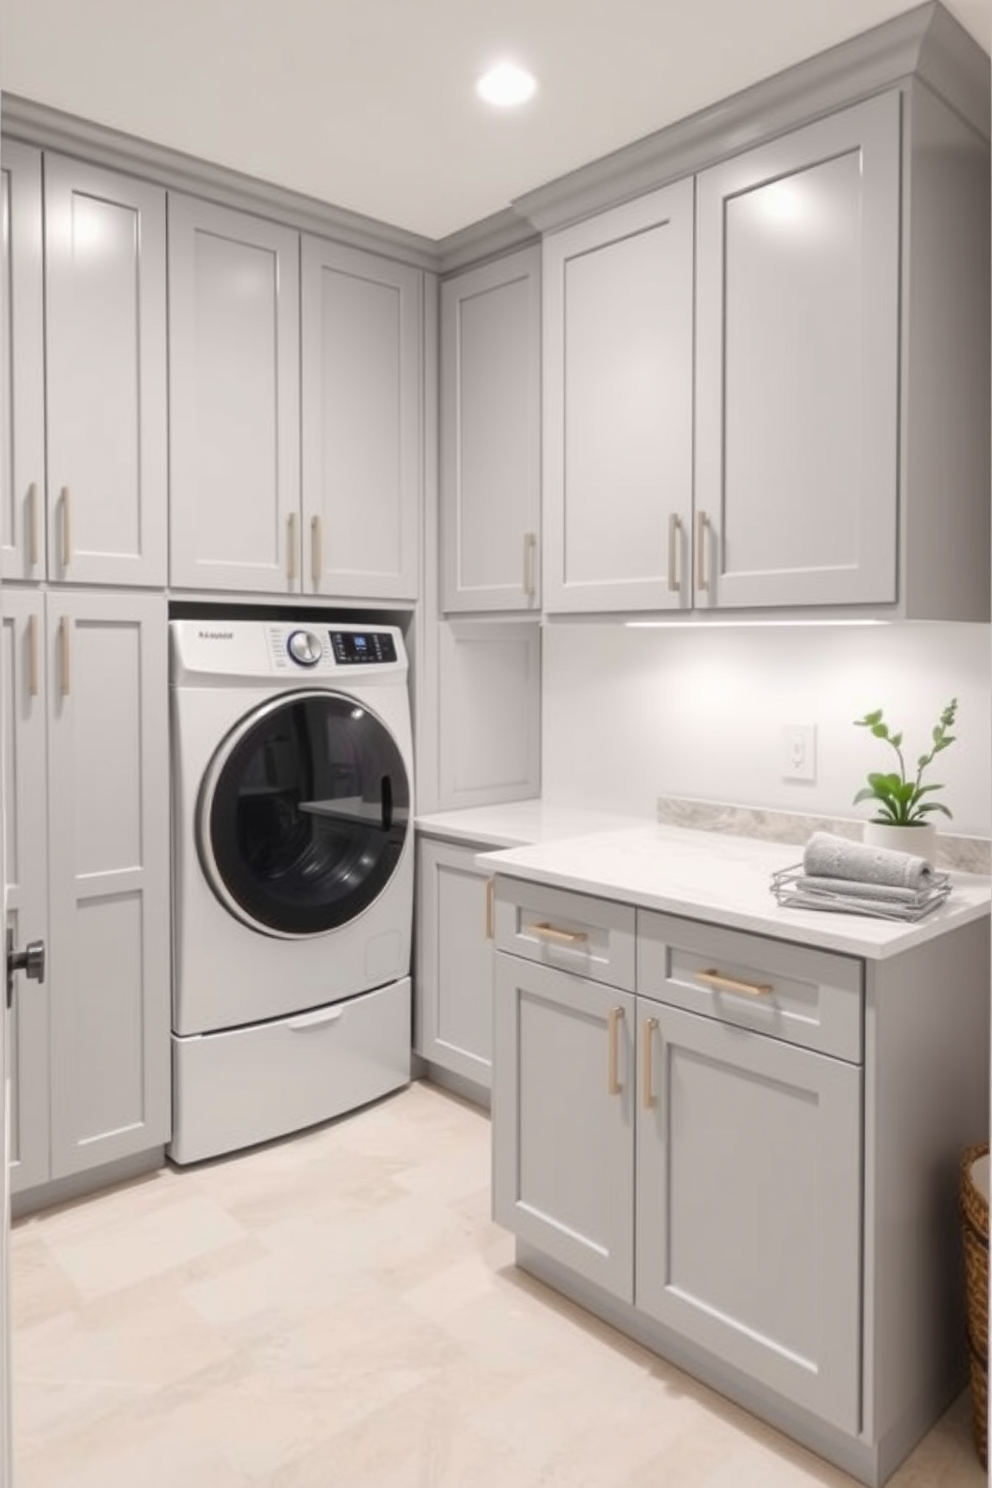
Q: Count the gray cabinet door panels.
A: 12